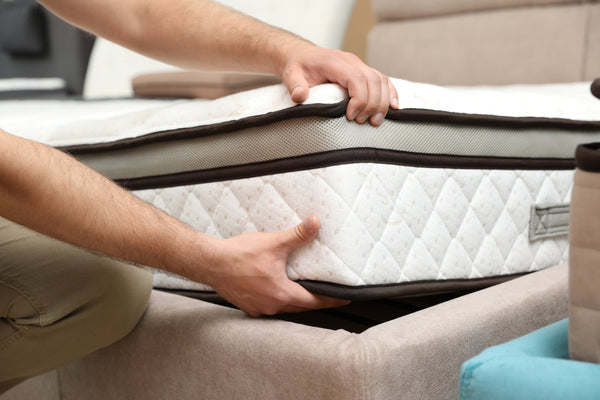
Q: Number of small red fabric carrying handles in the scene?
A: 0